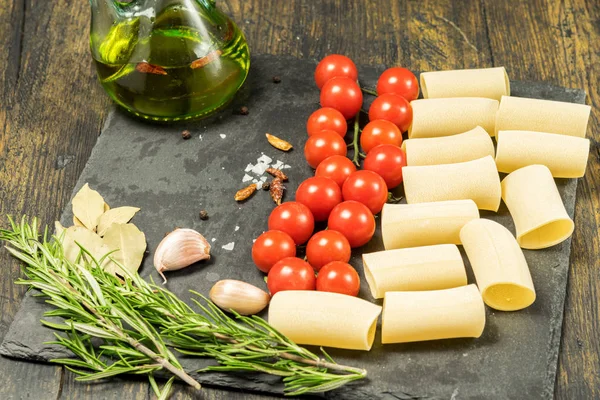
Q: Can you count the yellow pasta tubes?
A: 12